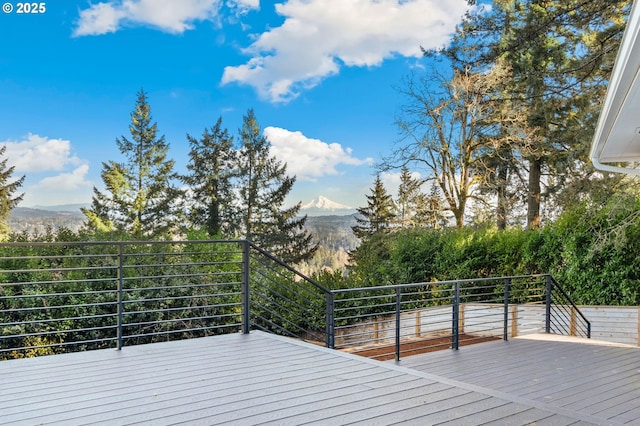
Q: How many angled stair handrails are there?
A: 2